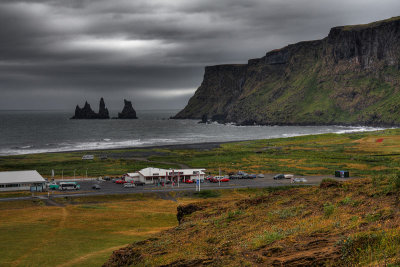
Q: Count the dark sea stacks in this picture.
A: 3